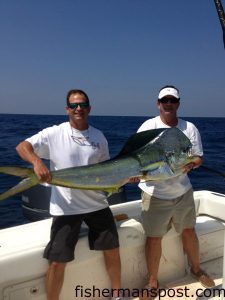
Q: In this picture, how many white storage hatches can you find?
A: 1